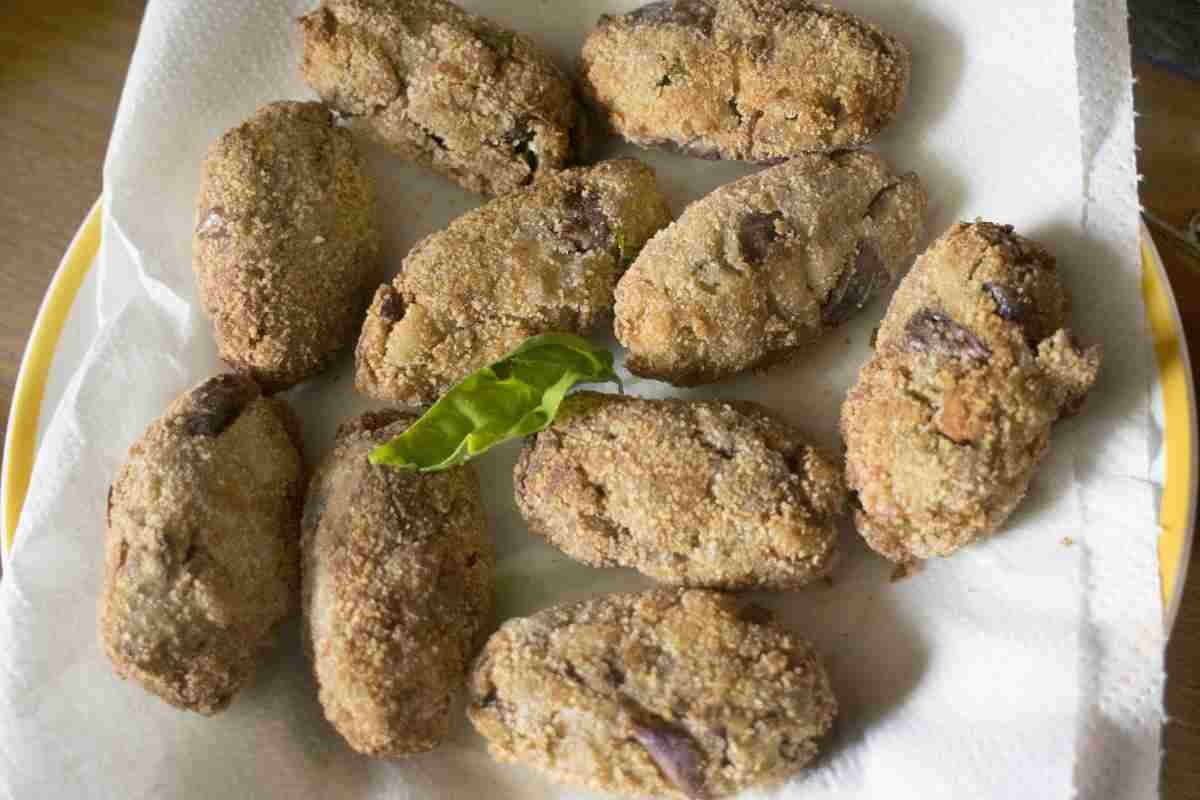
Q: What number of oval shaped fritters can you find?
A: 10